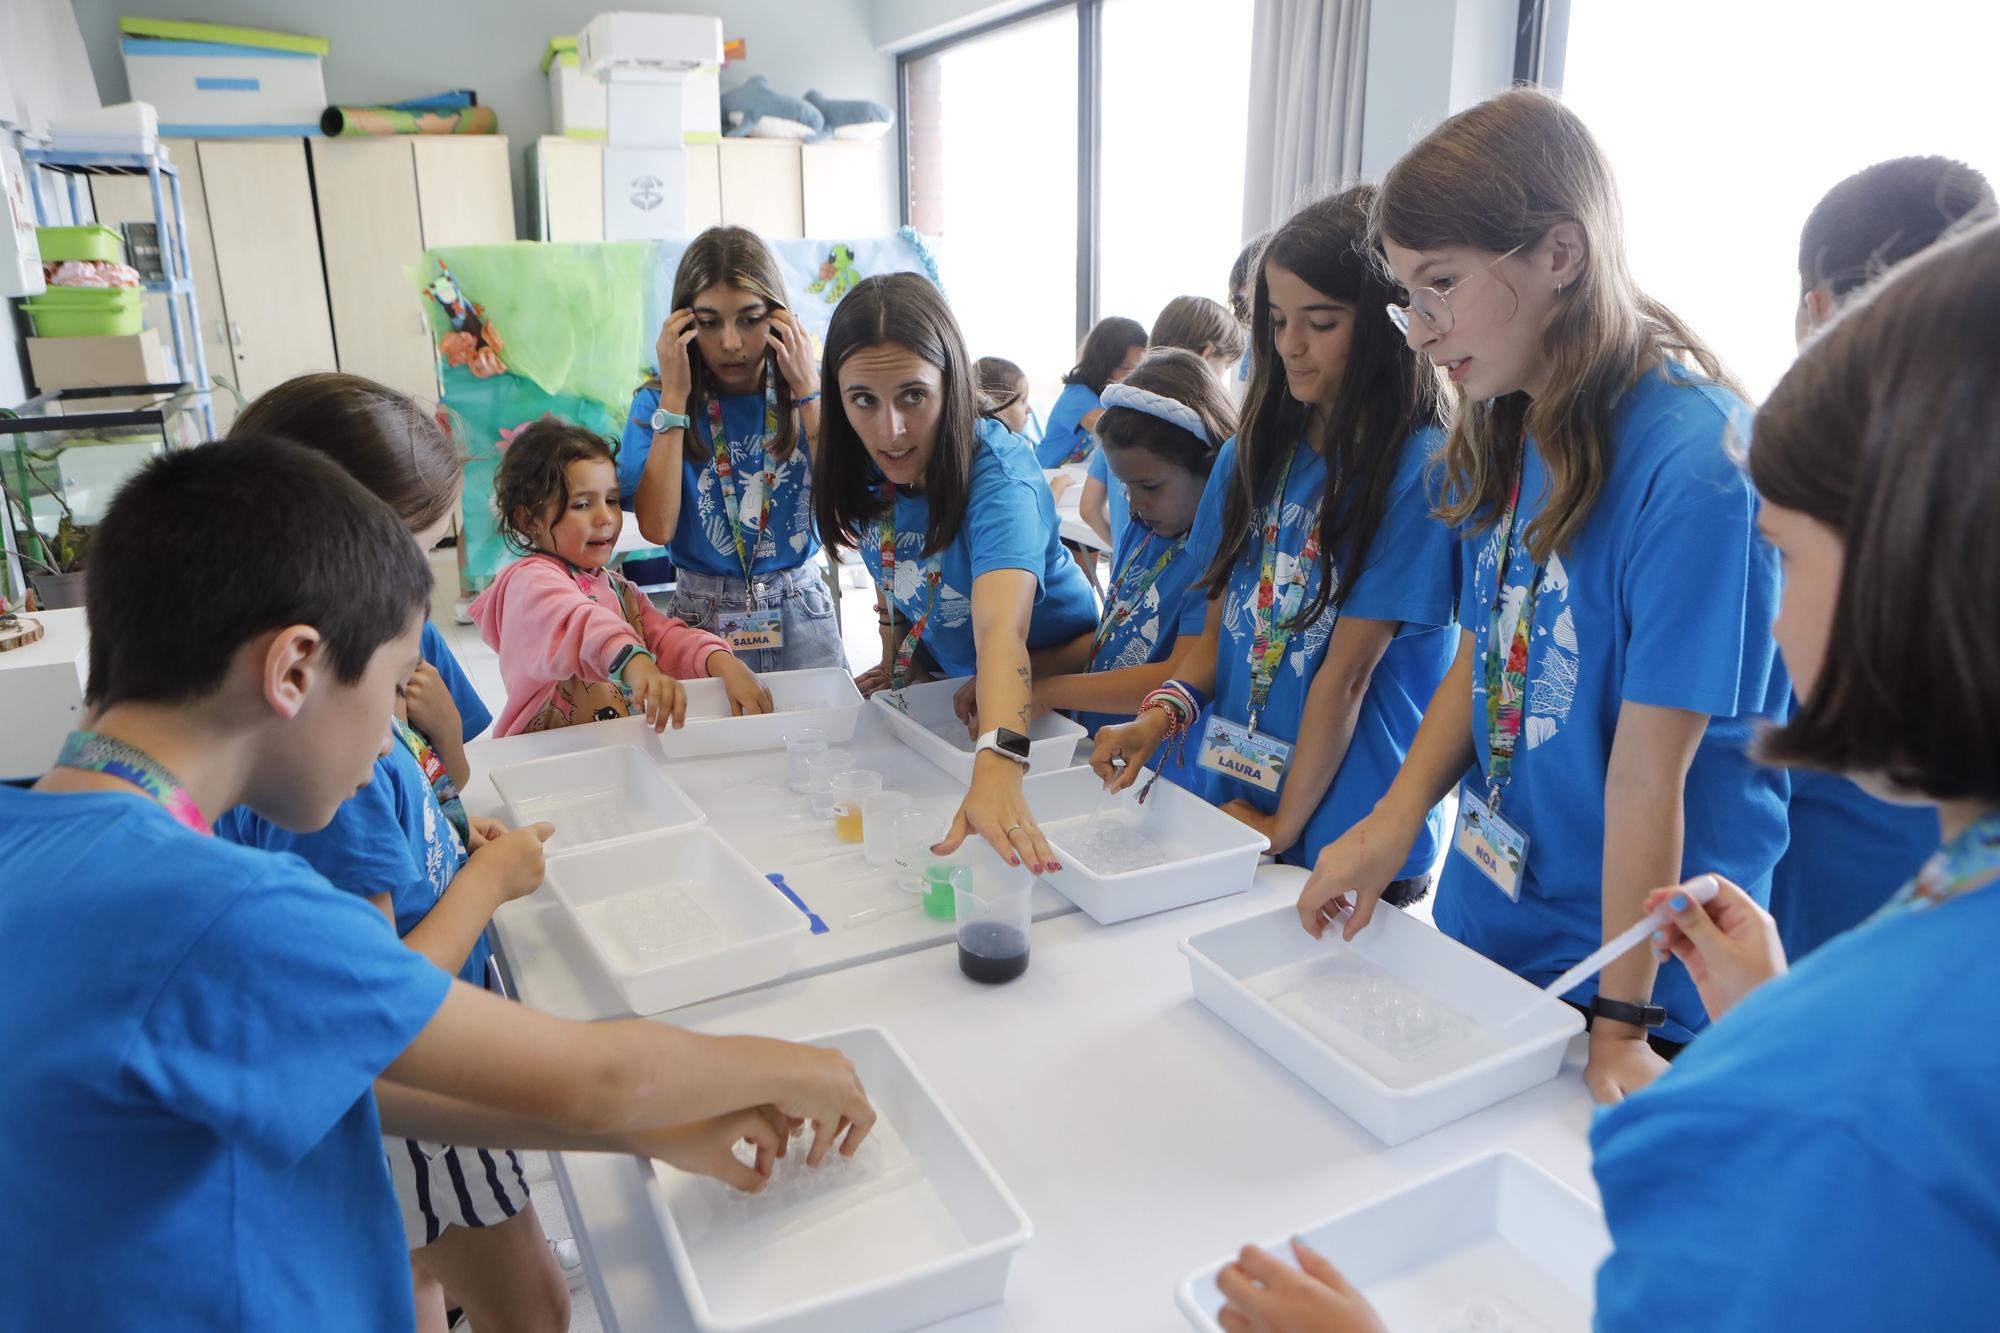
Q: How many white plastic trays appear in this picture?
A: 8